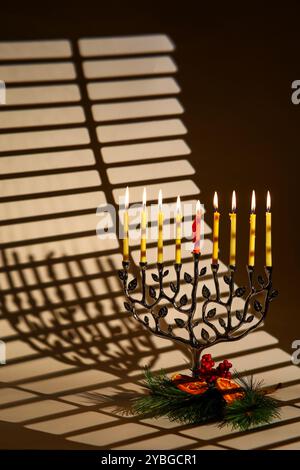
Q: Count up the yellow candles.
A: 8